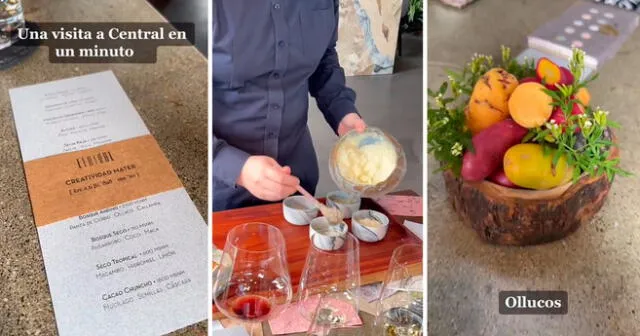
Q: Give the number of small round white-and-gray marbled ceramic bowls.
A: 4